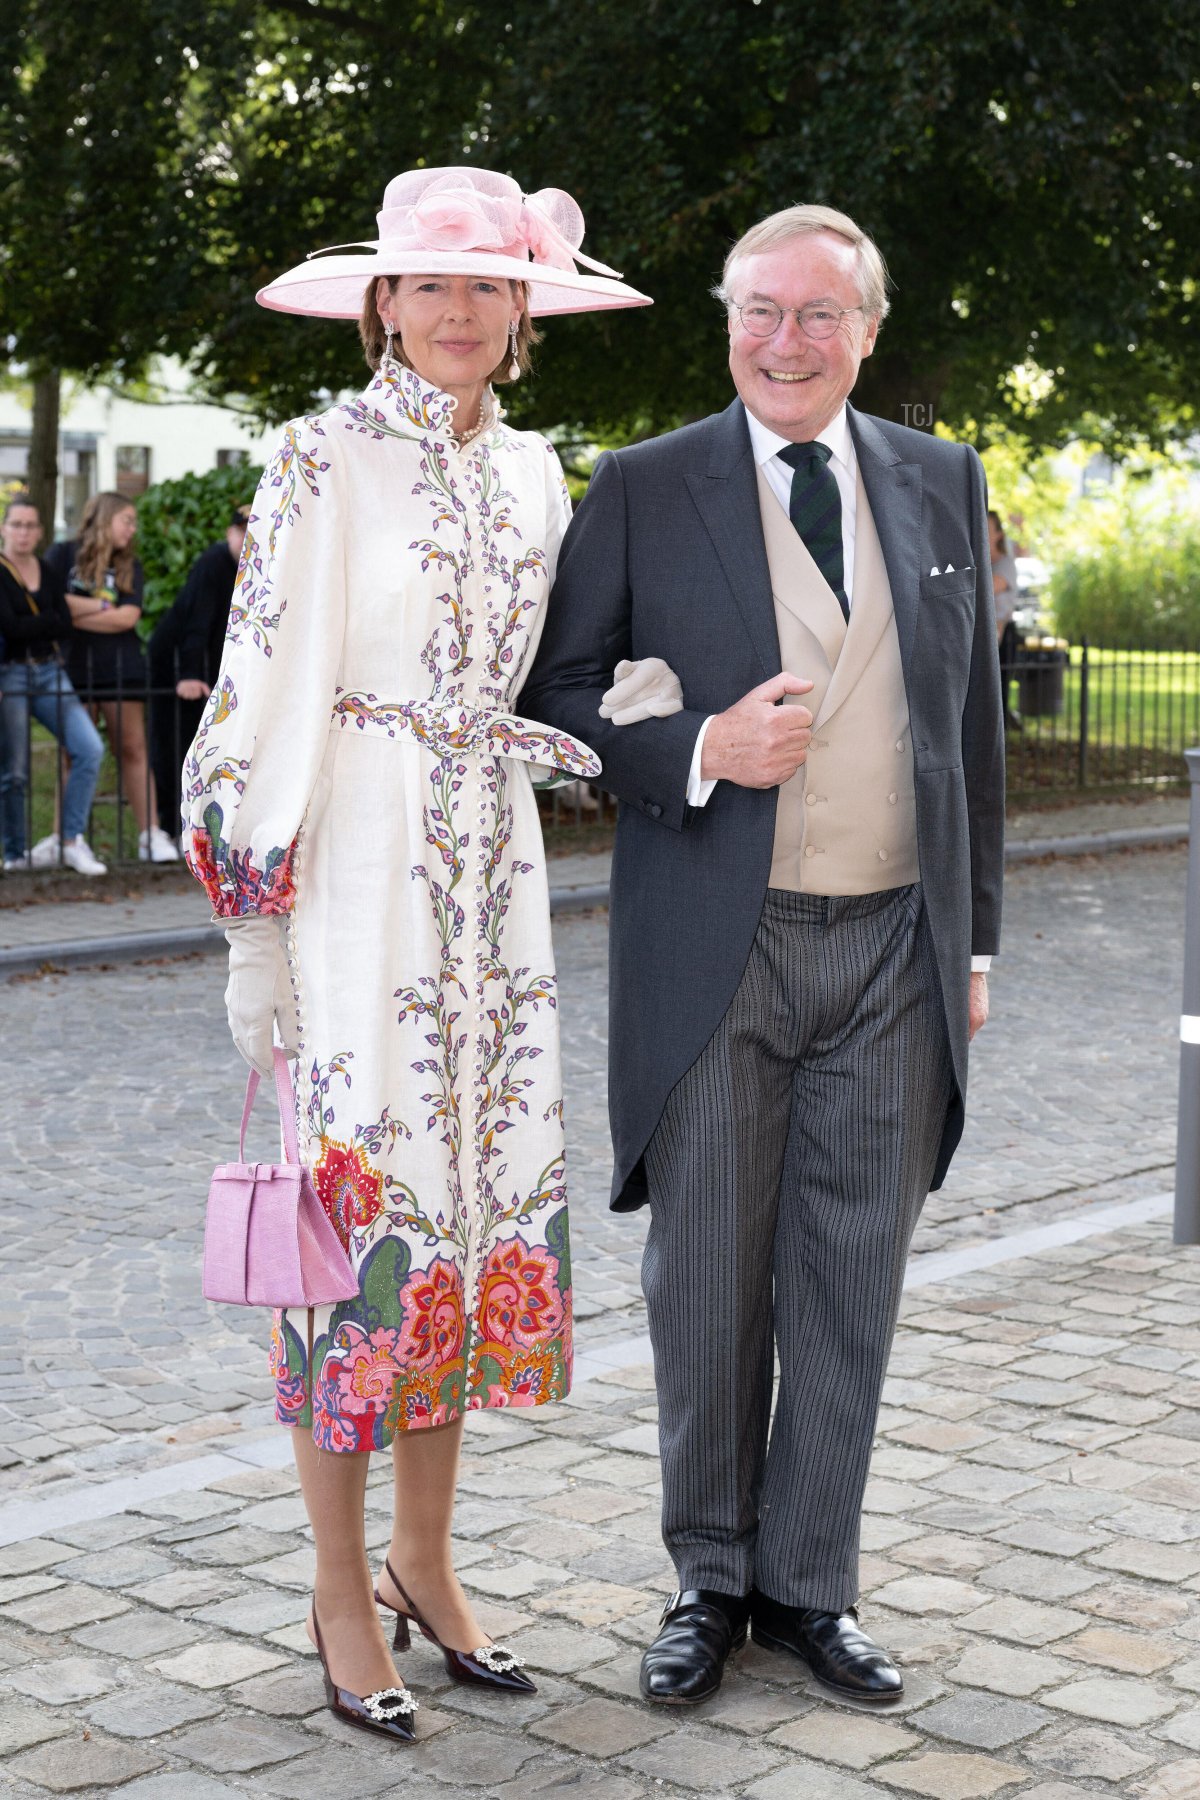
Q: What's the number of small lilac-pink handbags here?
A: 1